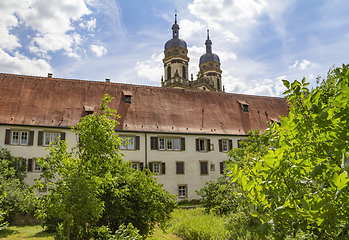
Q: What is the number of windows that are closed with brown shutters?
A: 2